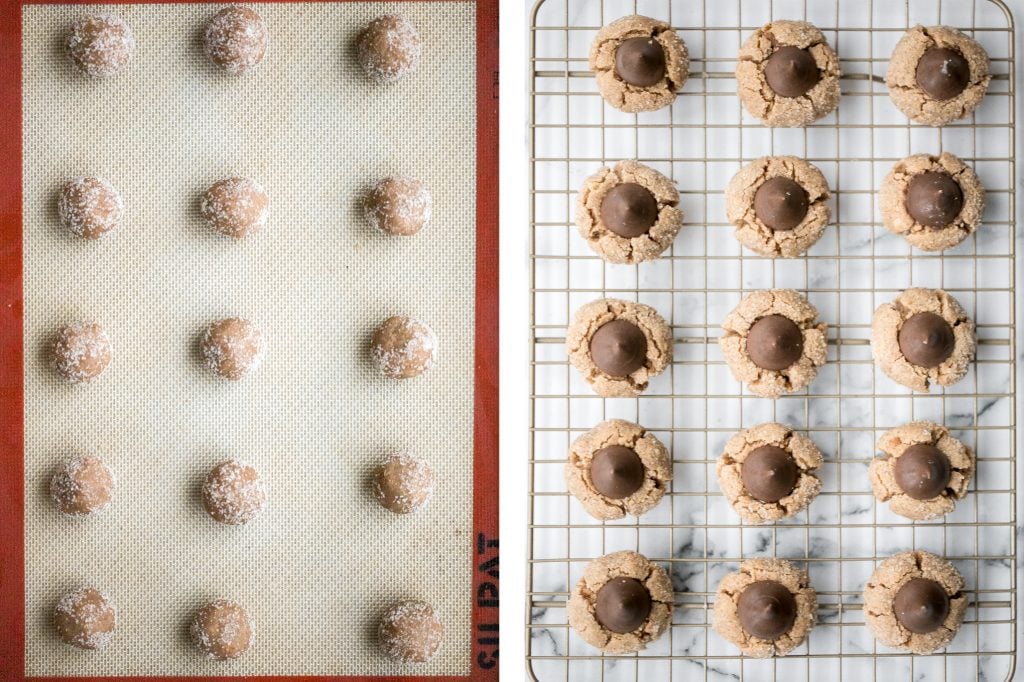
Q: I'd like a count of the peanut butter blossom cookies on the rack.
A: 15